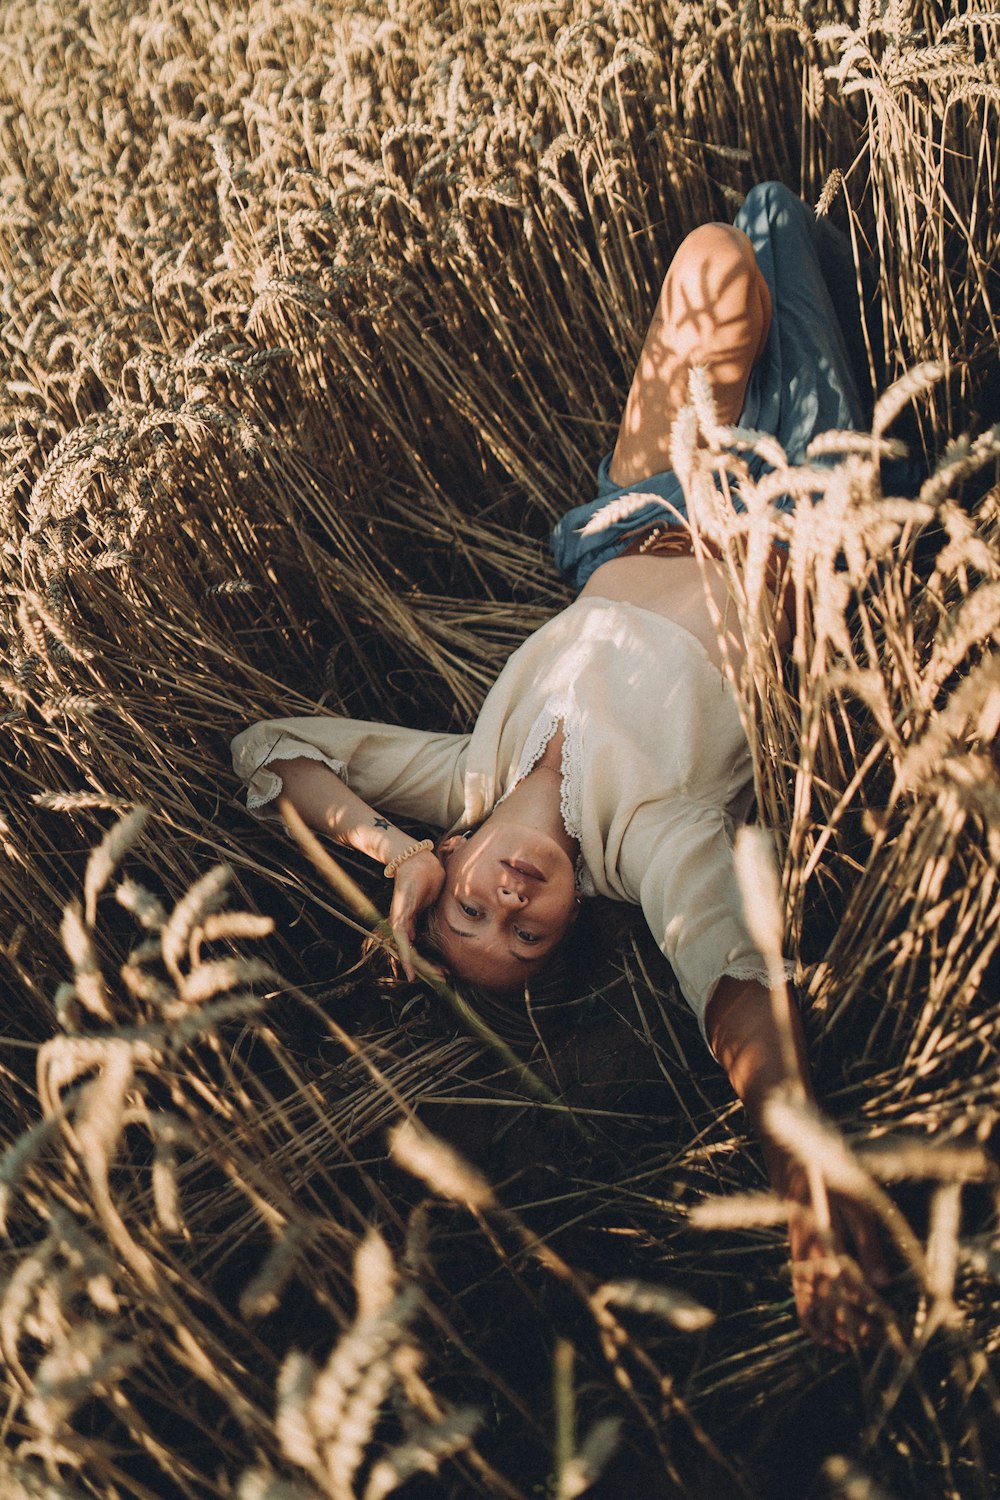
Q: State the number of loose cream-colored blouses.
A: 1